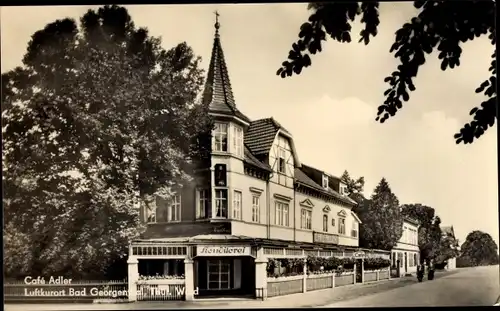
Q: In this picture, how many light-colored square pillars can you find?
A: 3